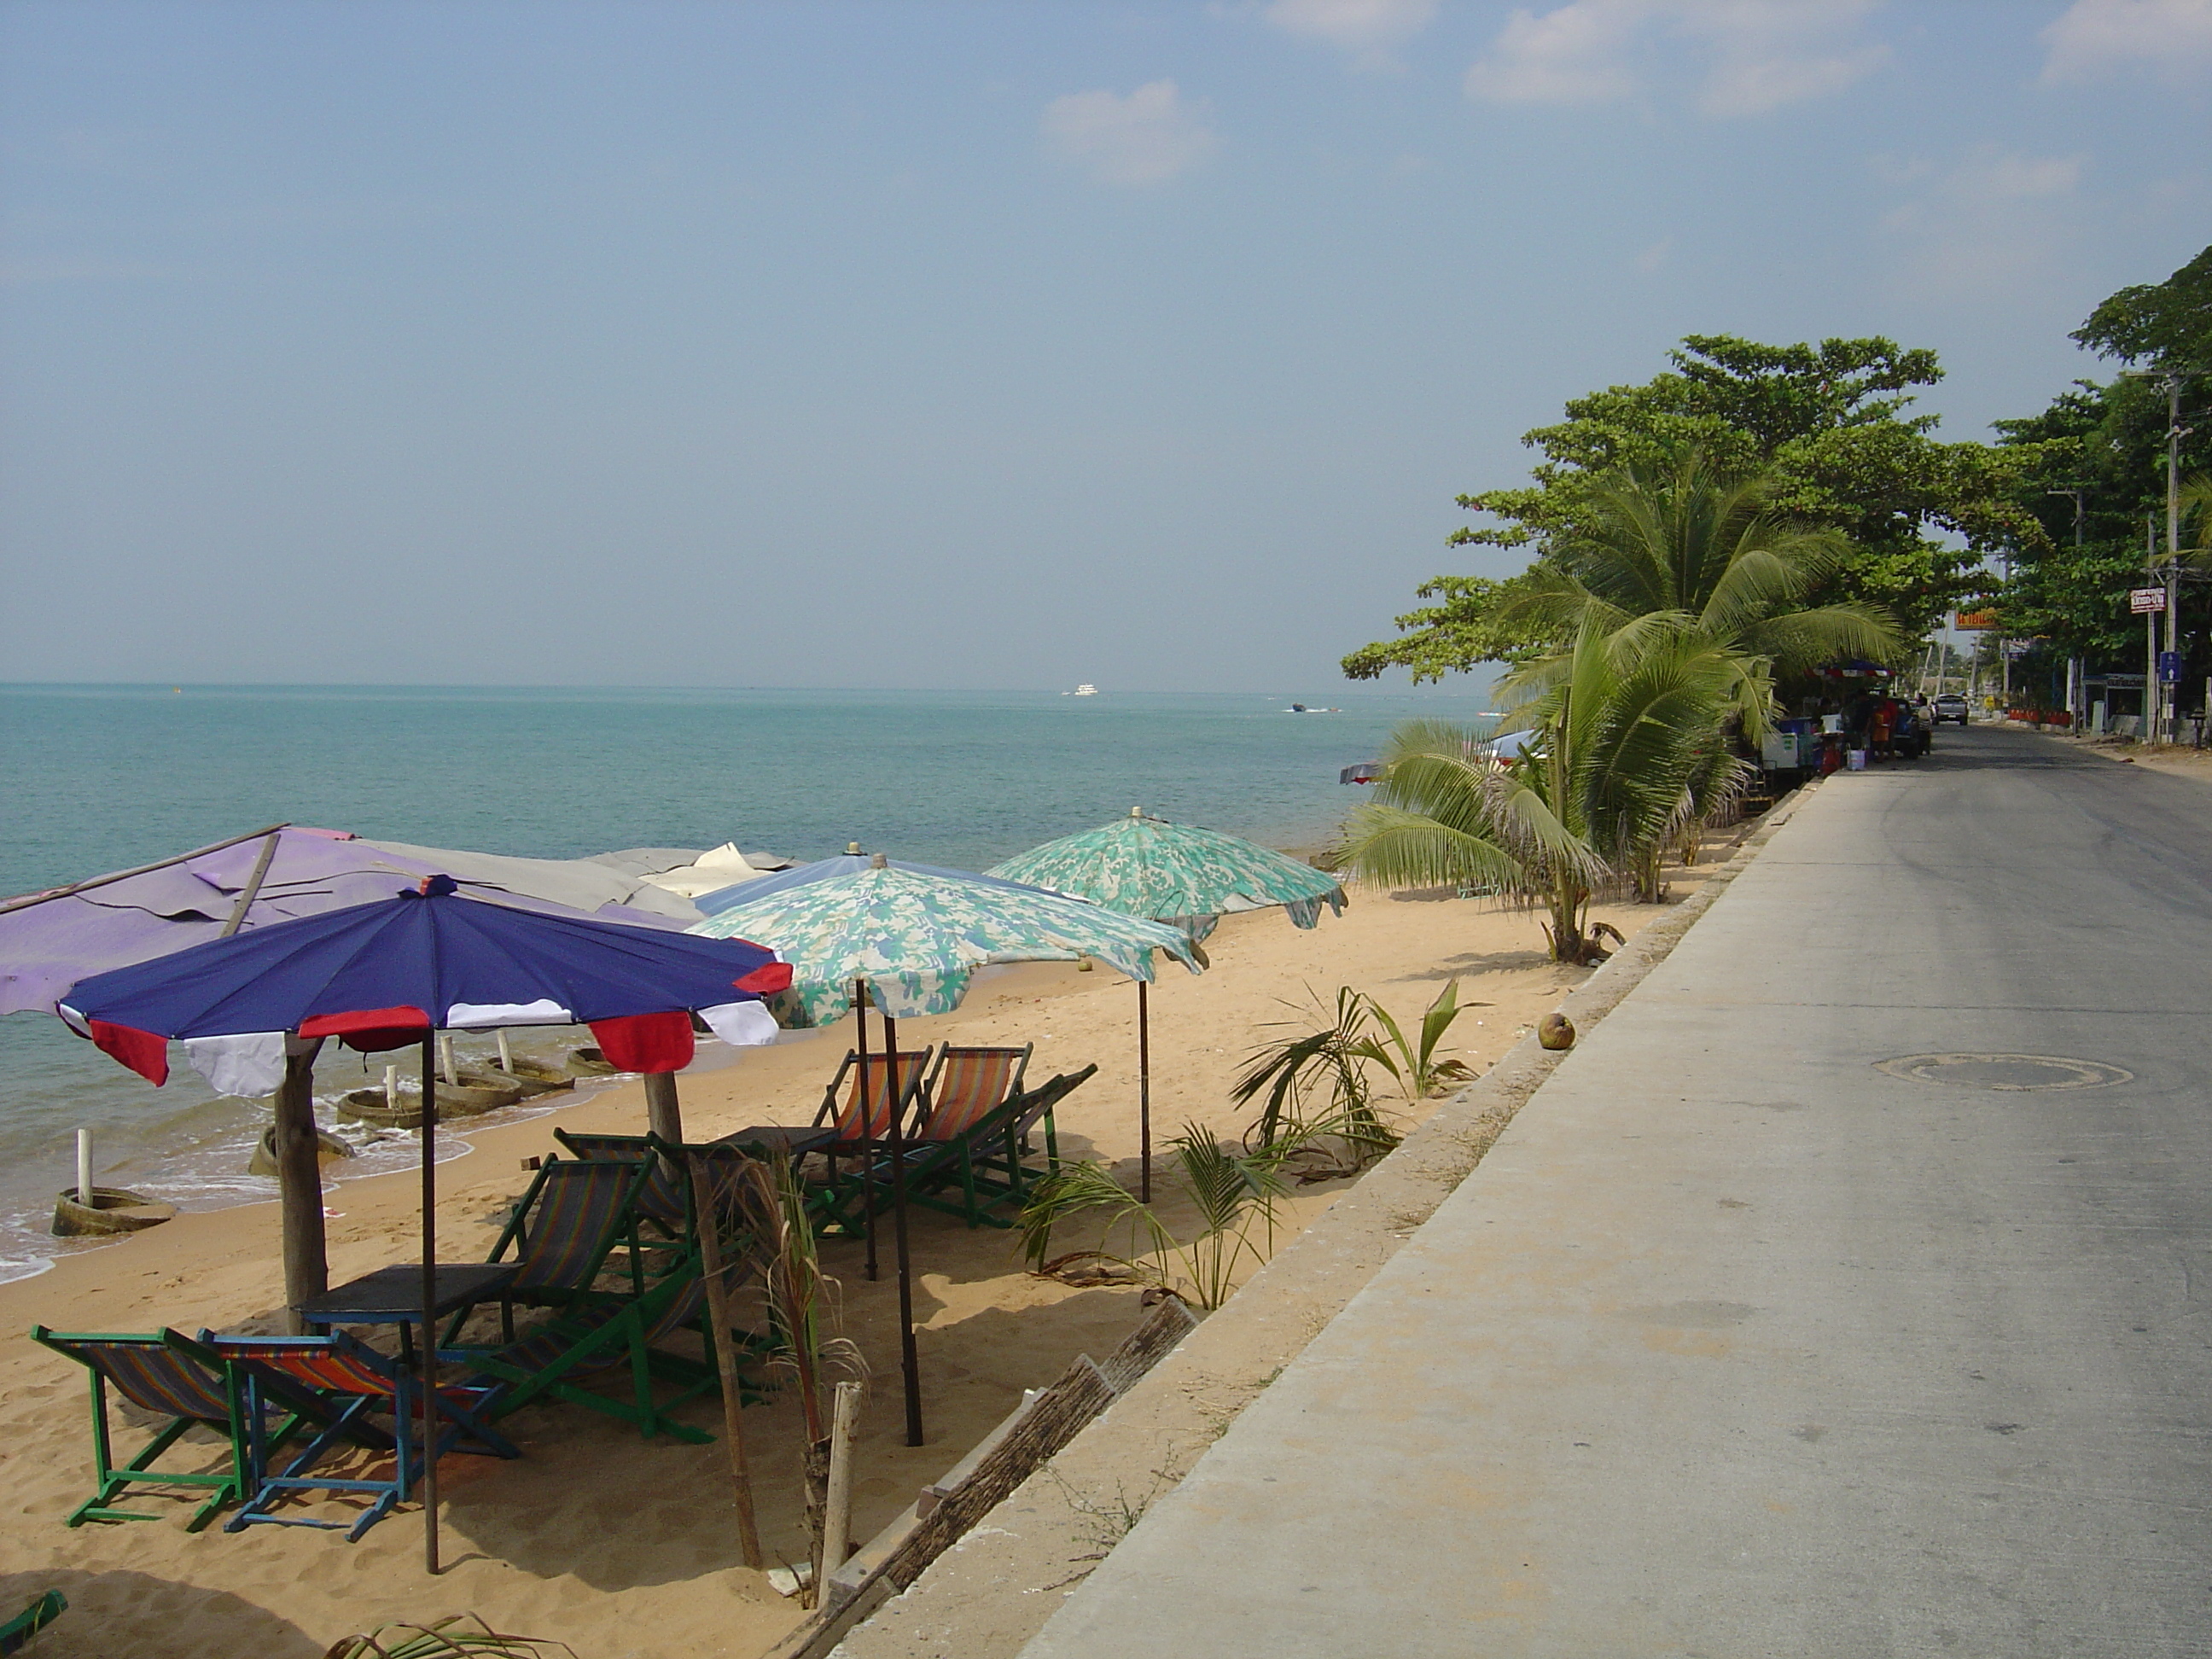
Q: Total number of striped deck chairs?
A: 11